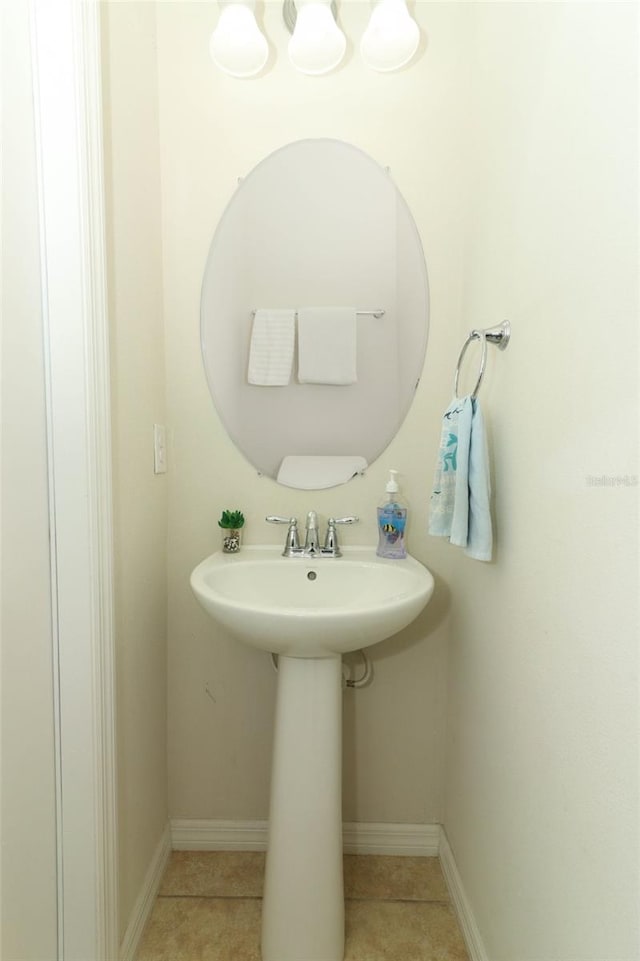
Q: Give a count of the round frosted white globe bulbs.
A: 3